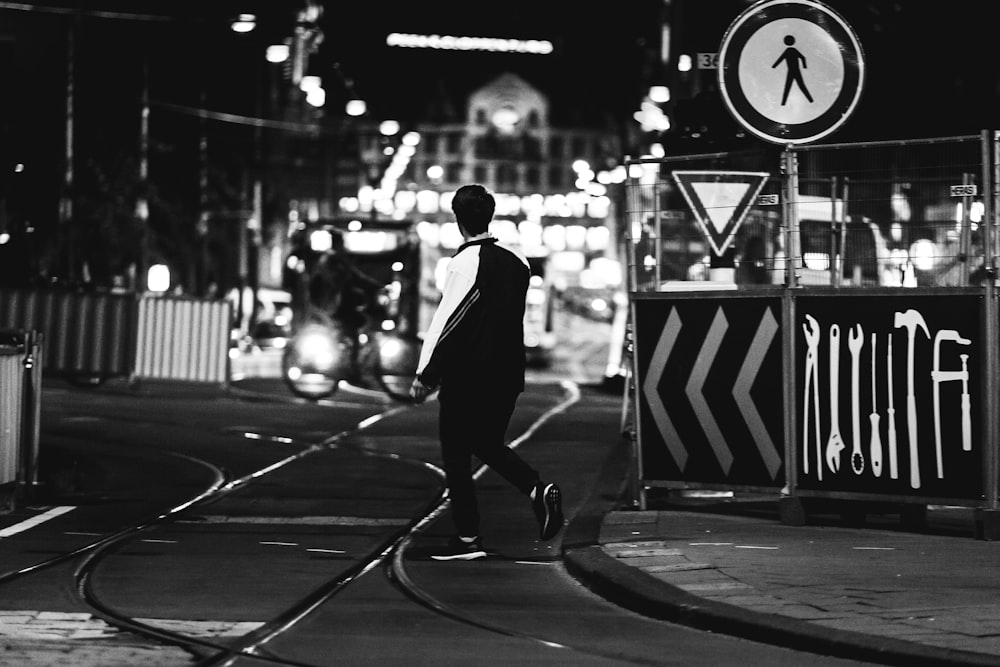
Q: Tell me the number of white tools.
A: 7